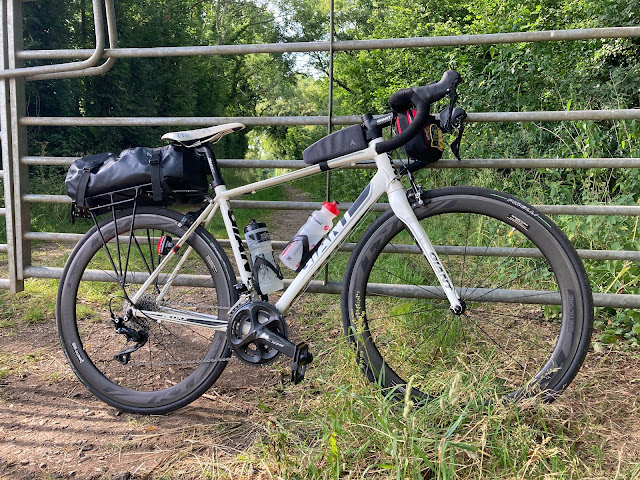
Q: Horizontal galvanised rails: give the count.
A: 6